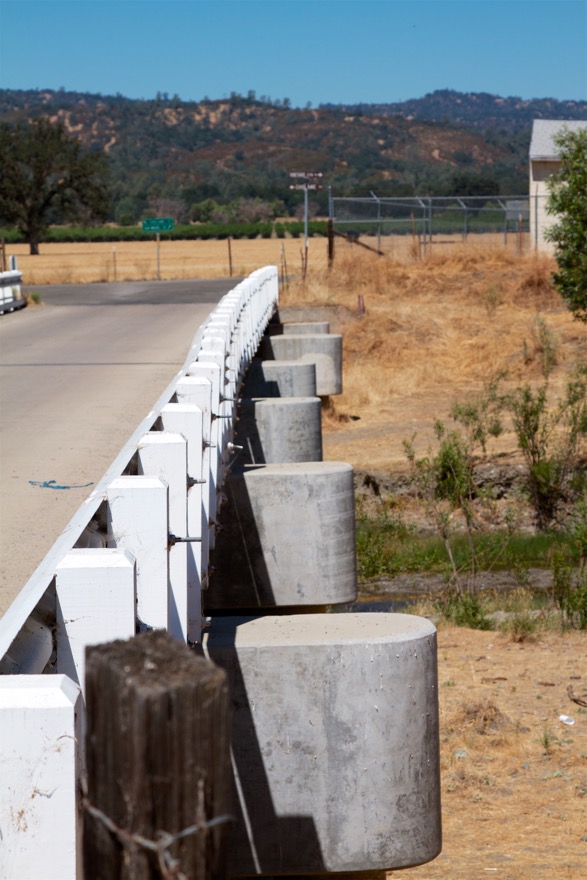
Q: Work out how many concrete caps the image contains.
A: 6